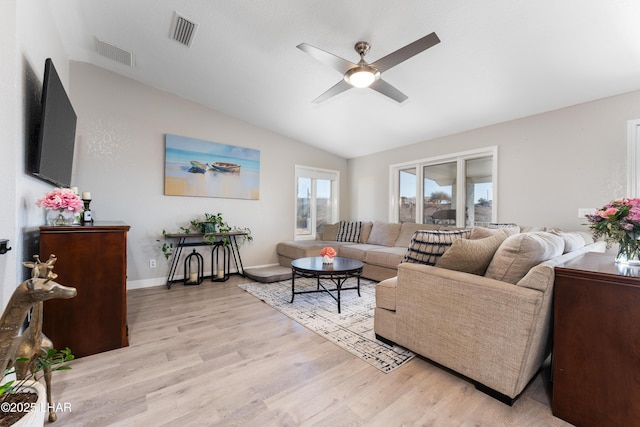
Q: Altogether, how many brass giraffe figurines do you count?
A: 2